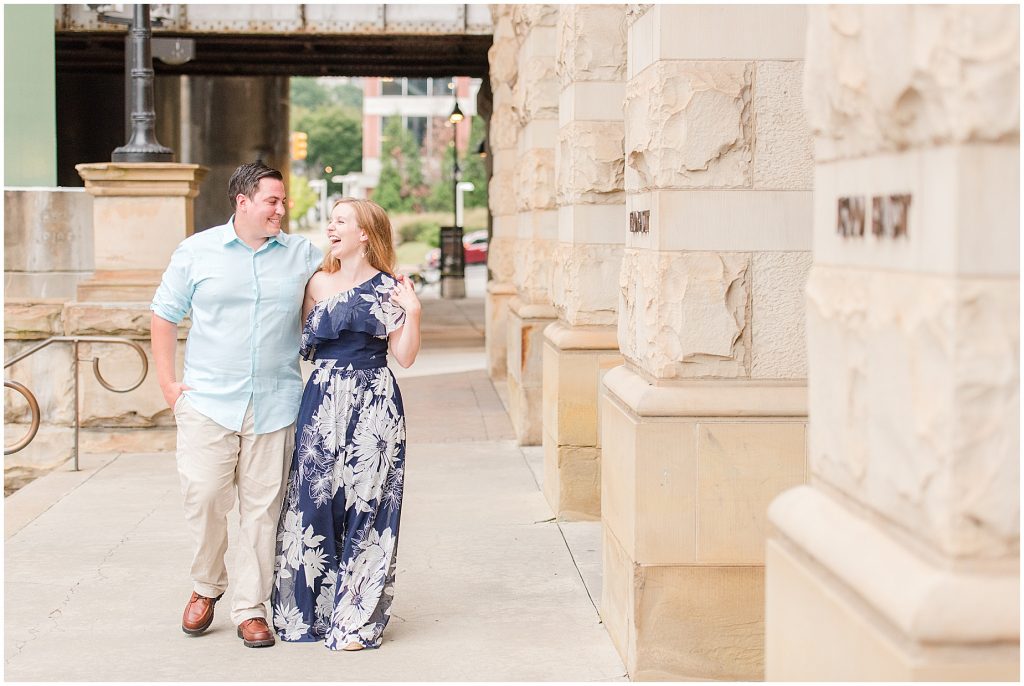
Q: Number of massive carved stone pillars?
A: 5